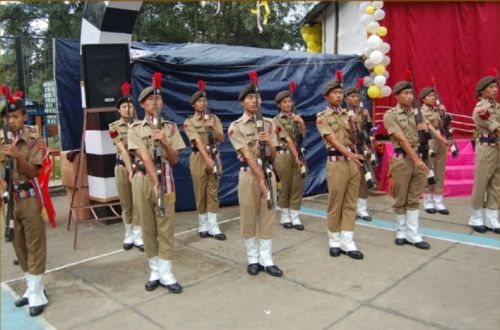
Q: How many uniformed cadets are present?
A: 11